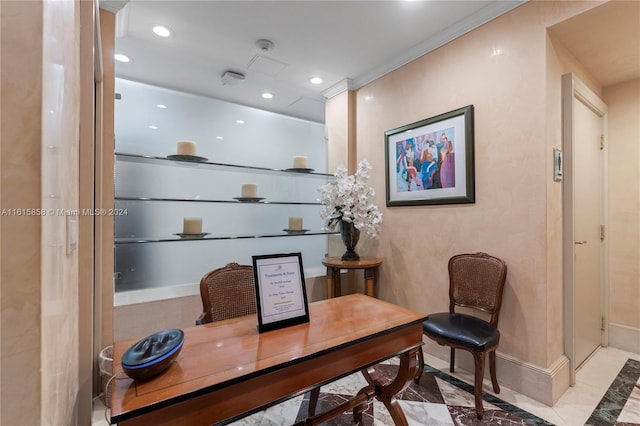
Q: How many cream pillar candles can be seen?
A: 5